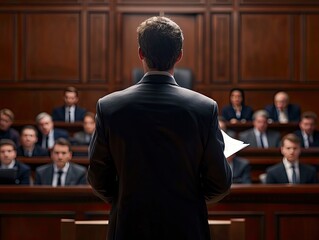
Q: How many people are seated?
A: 14